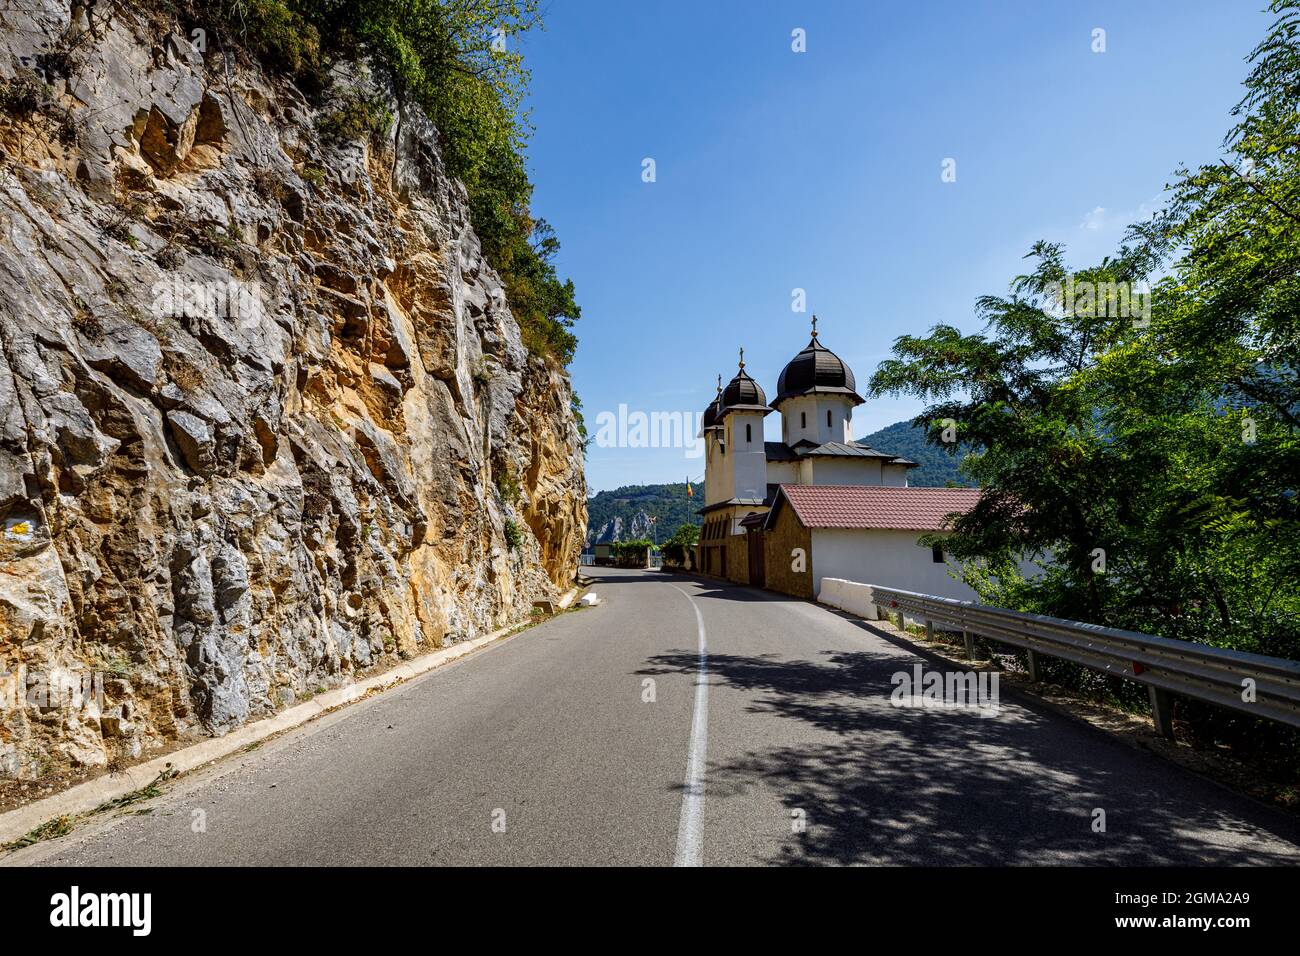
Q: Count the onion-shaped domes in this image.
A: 3